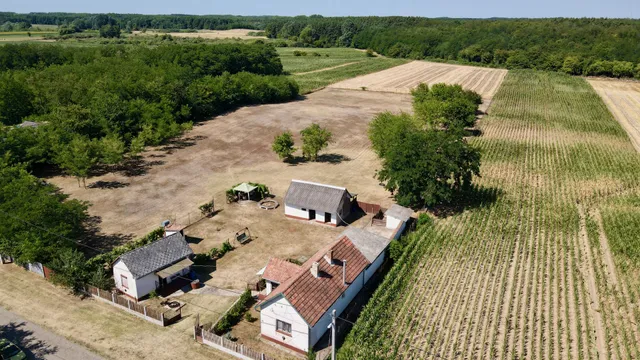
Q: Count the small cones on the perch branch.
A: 0